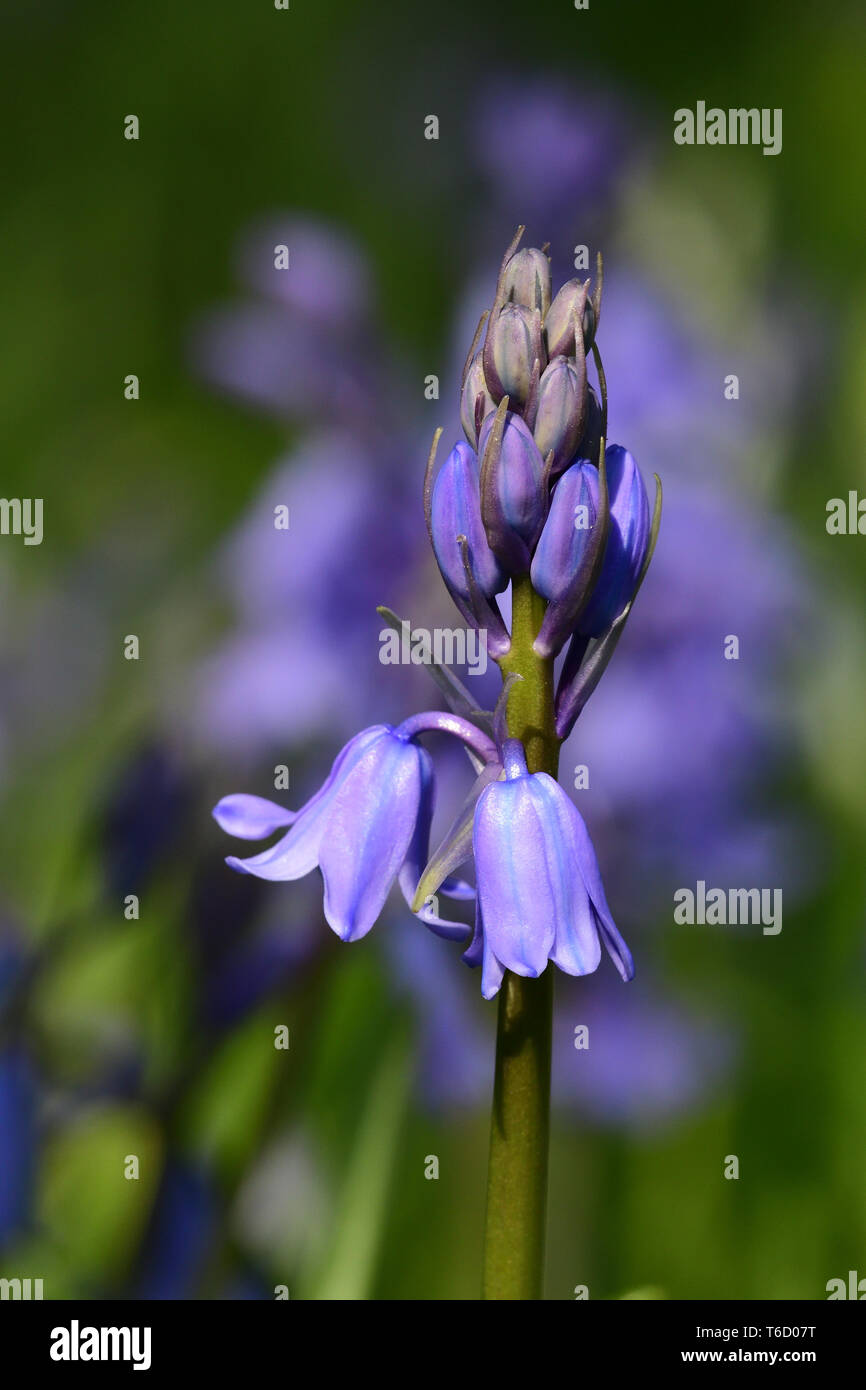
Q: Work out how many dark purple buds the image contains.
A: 4